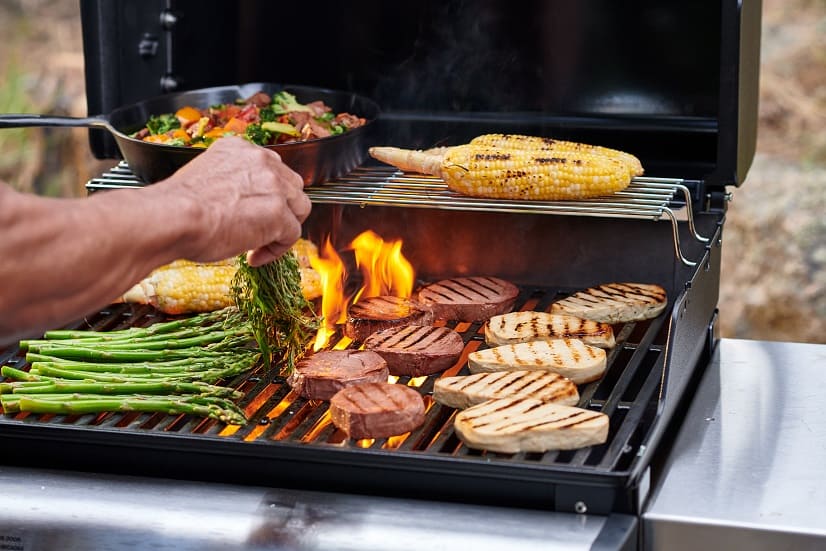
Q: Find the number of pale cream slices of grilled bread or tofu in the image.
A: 5